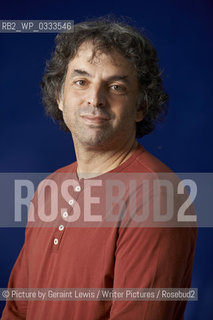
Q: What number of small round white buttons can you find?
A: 5